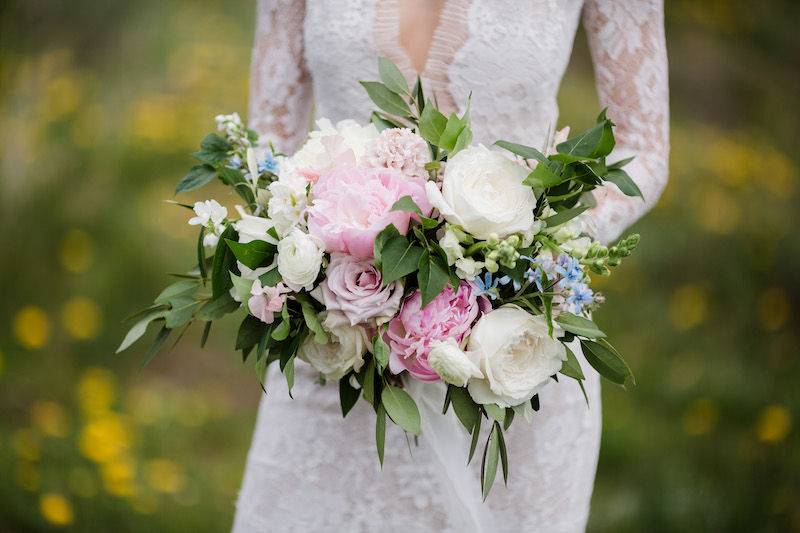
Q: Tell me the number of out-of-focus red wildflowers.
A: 0